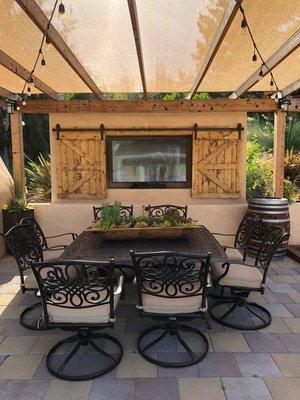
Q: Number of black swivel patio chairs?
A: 8